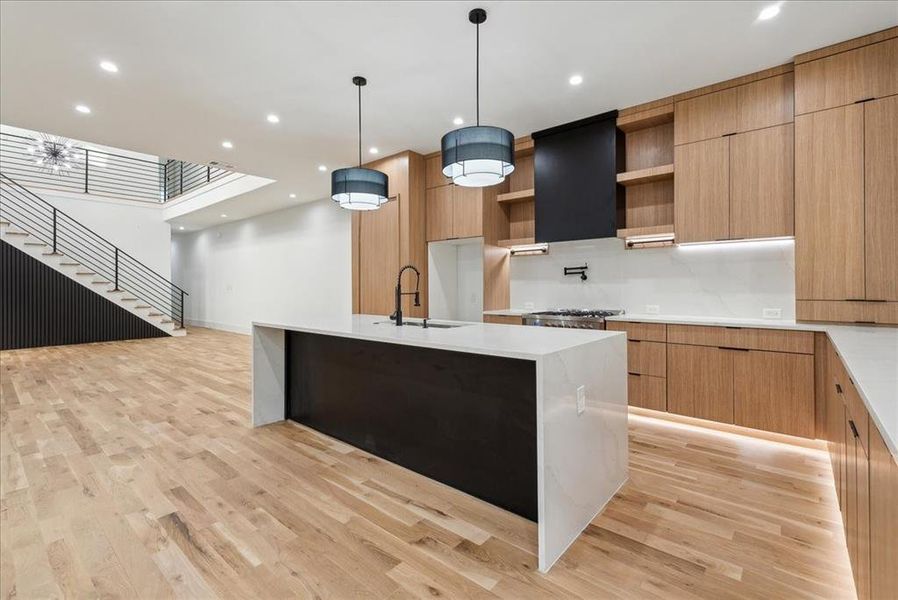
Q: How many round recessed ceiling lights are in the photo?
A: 12